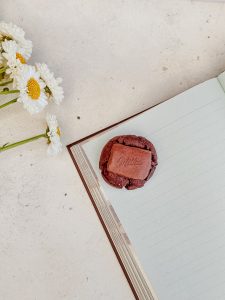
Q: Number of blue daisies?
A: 0